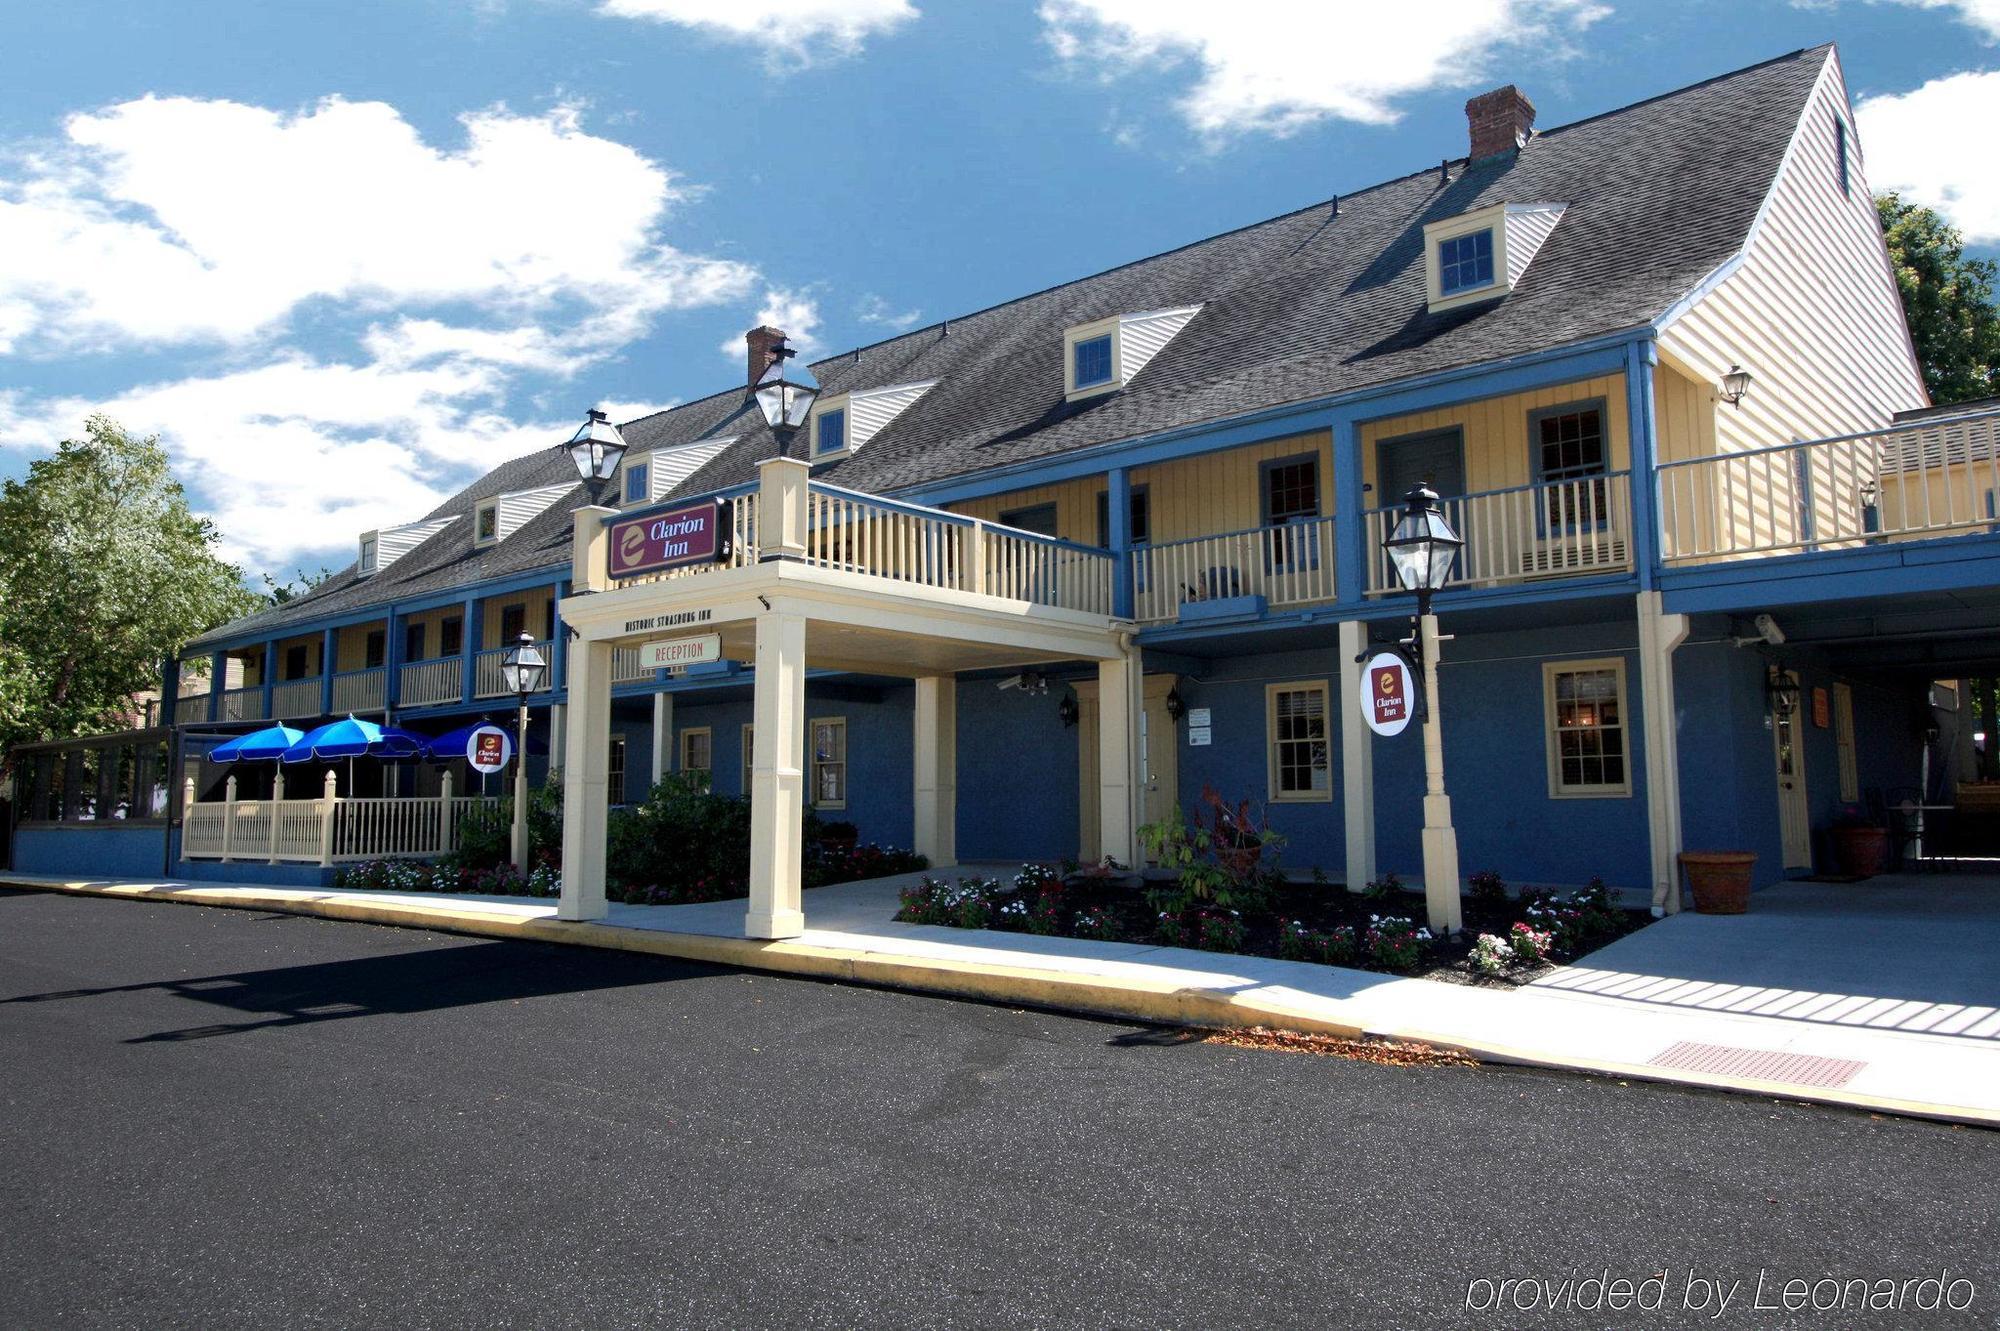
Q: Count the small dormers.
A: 6